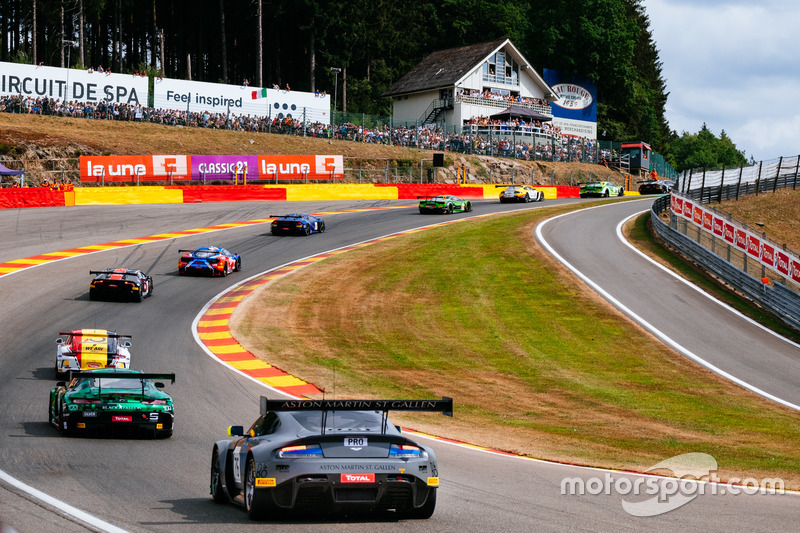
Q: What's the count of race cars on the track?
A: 10